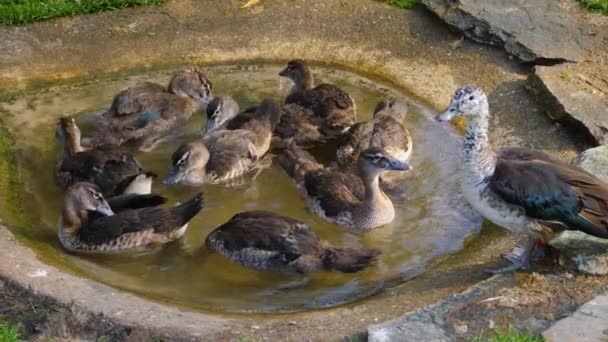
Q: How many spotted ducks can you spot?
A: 1